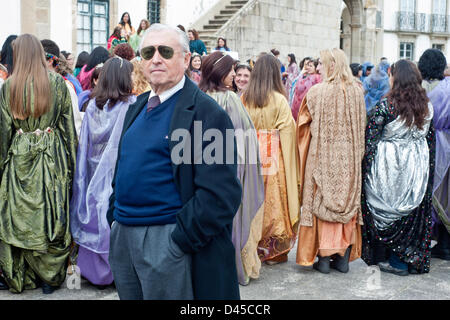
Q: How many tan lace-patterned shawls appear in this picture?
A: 1